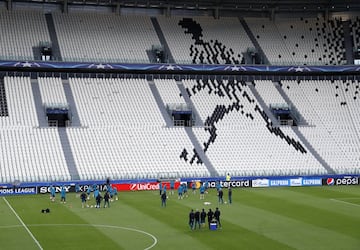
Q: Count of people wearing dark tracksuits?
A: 11